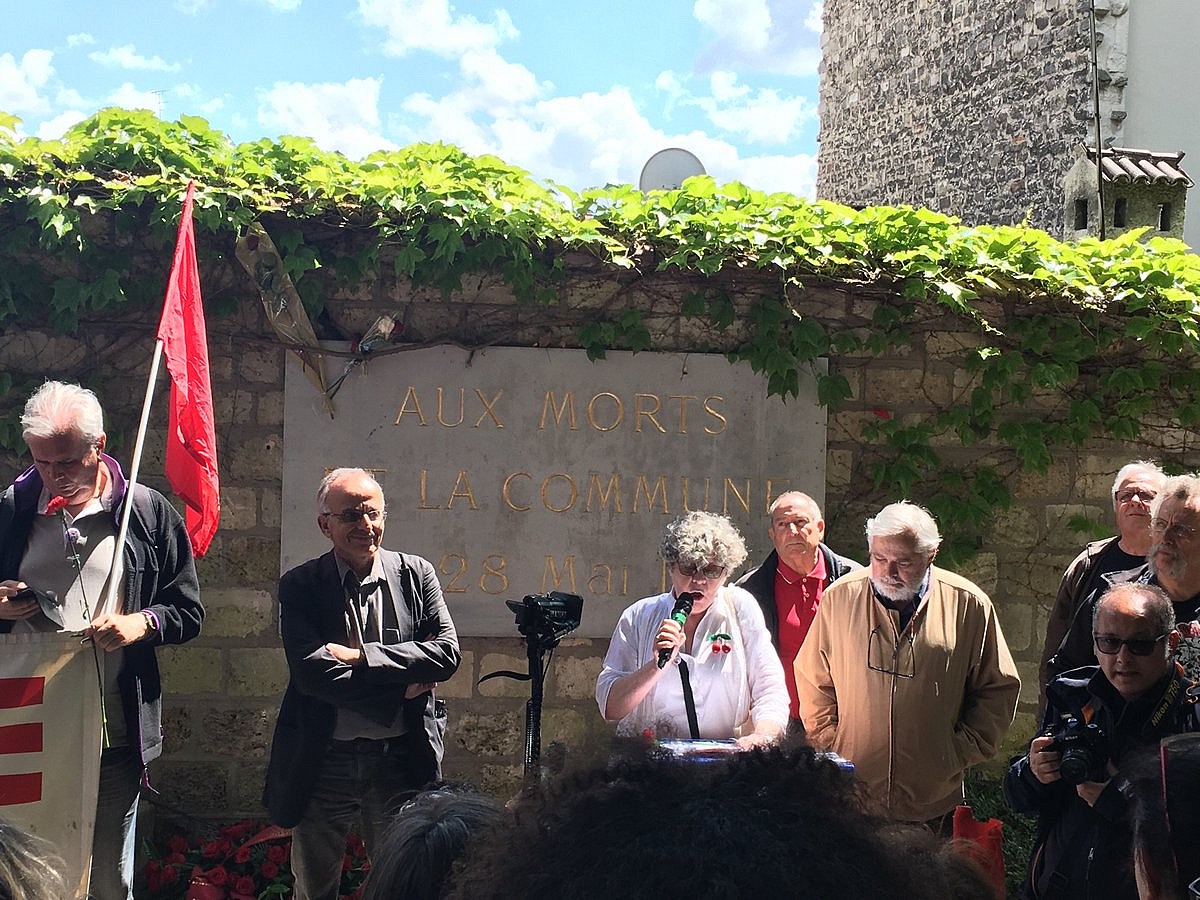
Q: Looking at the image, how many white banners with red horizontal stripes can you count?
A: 1